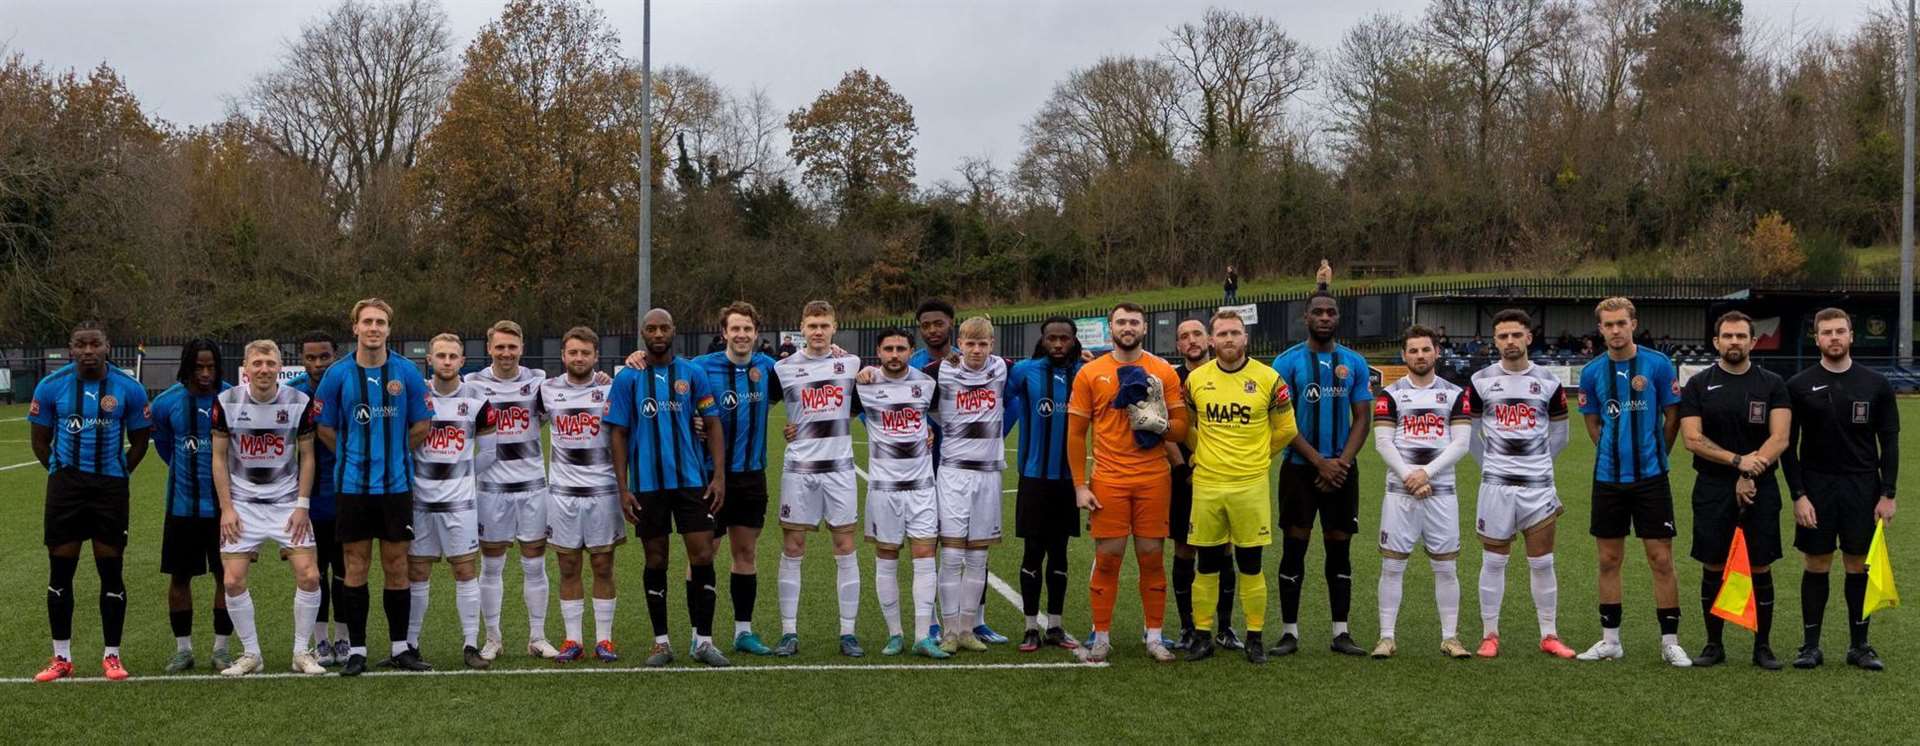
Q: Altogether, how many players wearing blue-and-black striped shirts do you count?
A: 10